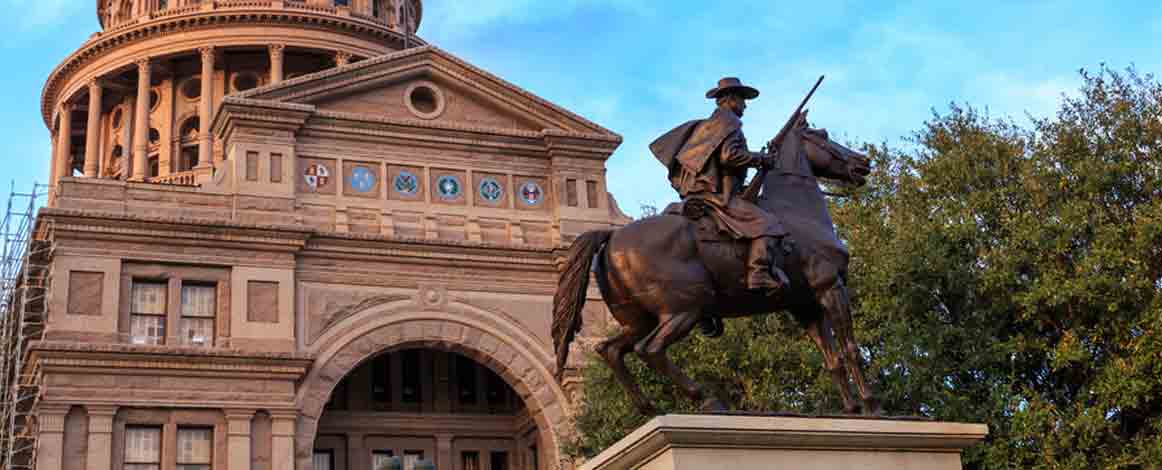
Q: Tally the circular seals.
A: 6